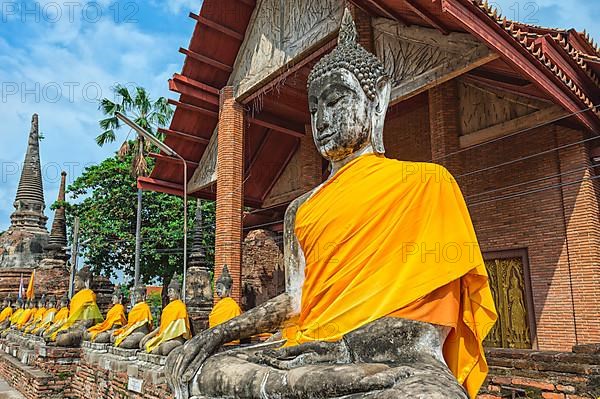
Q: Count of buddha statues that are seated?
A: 13